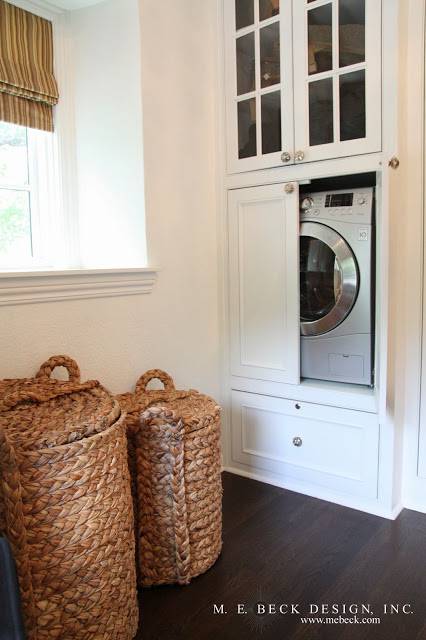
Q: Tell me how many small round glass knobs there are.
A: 5